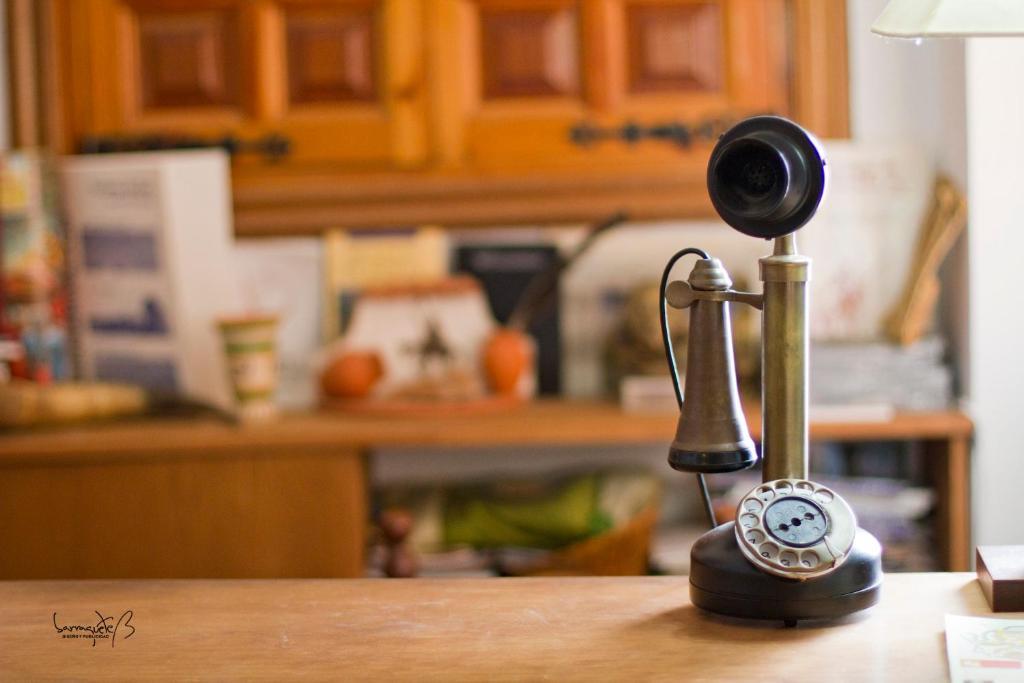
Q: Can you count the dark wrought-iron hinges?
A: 2